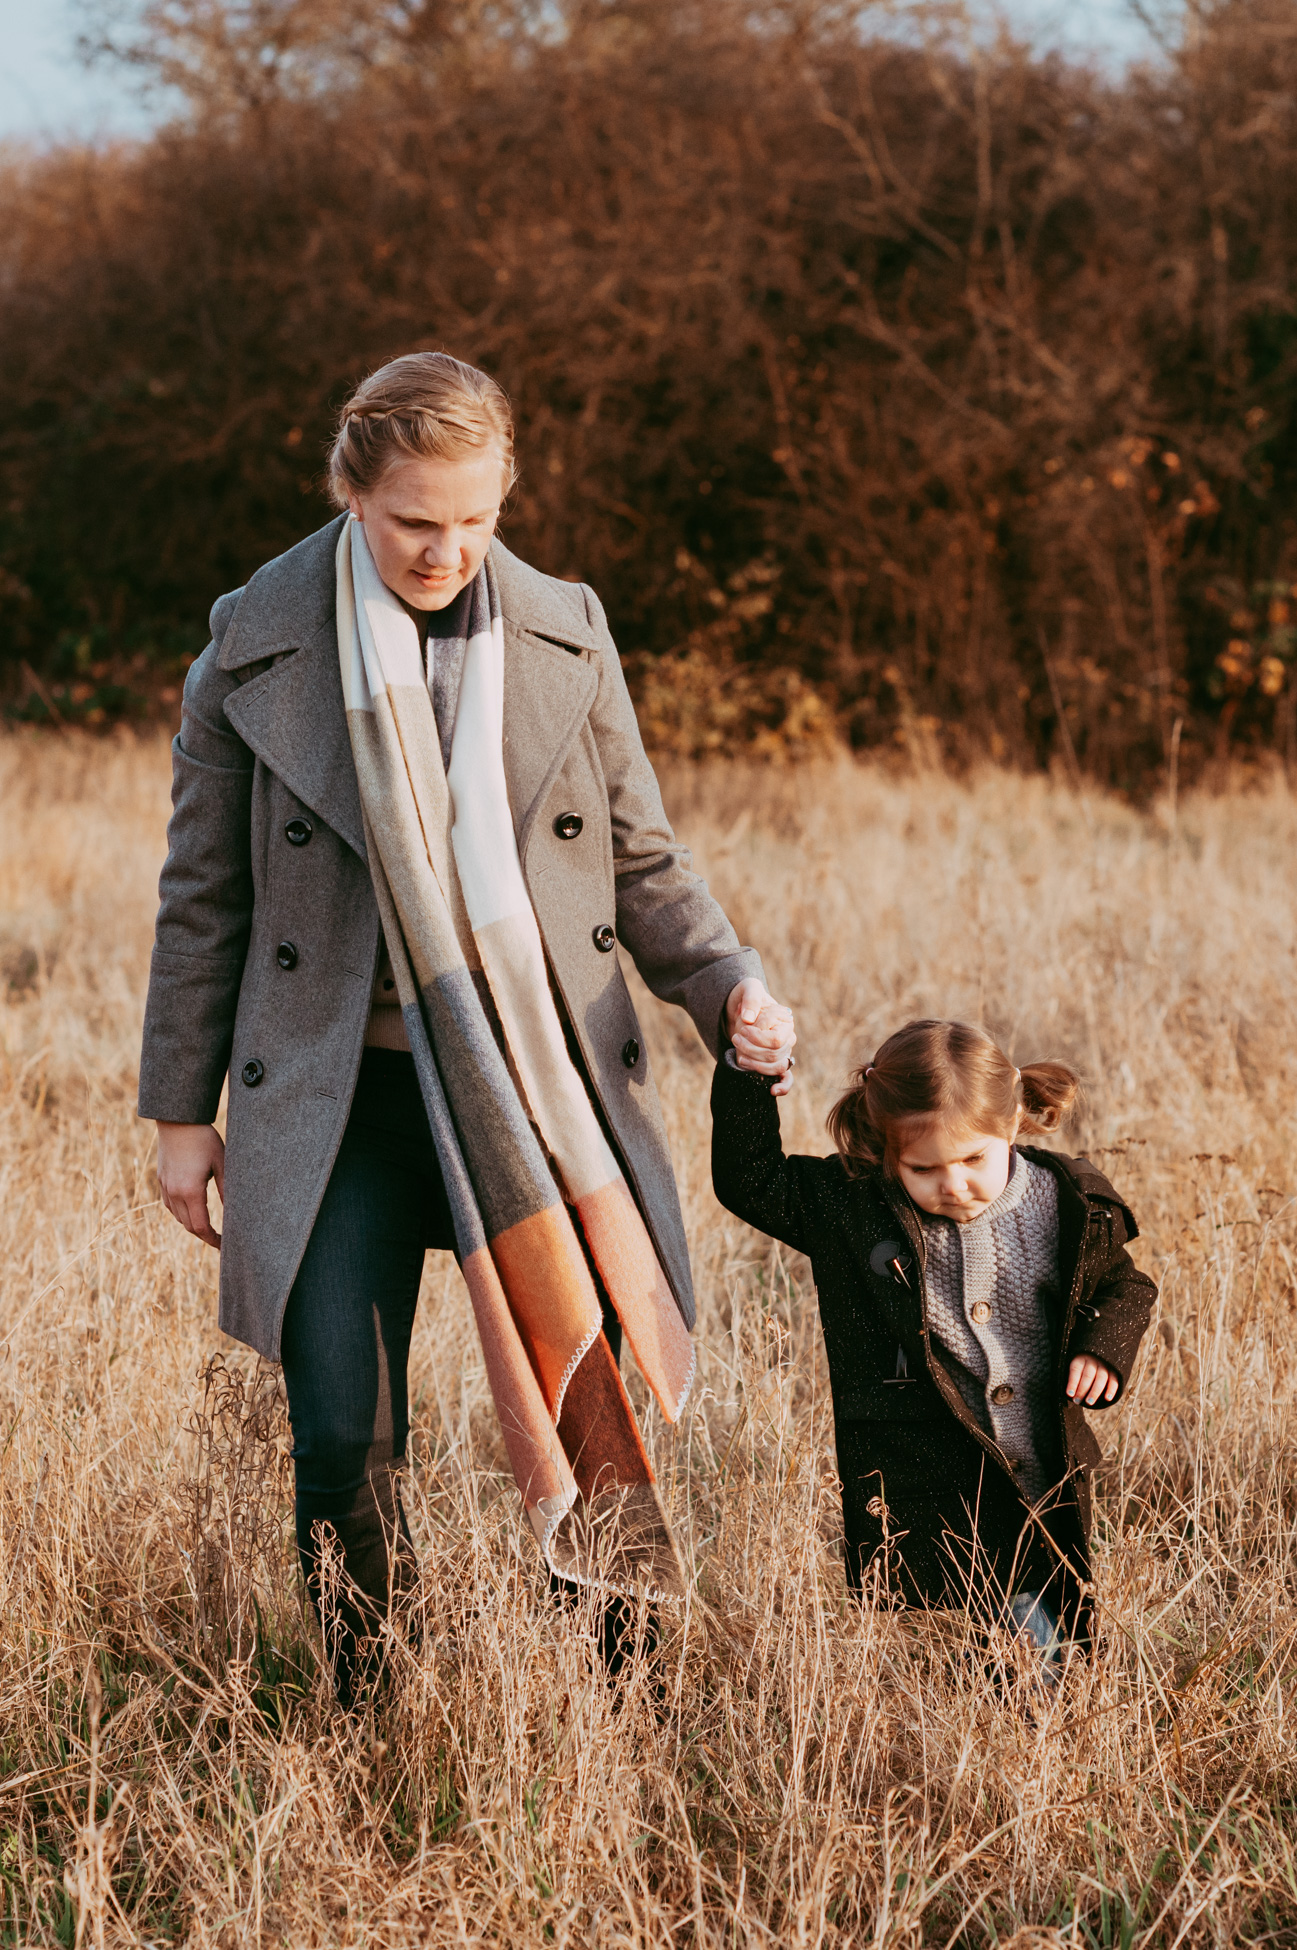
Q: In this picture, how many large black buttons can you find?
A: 6